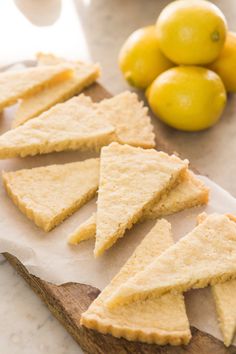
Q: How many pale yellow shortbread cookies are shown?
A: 10